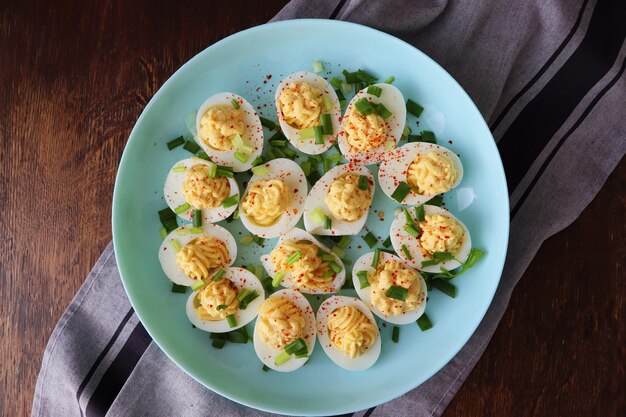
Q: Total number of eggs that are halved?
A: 14